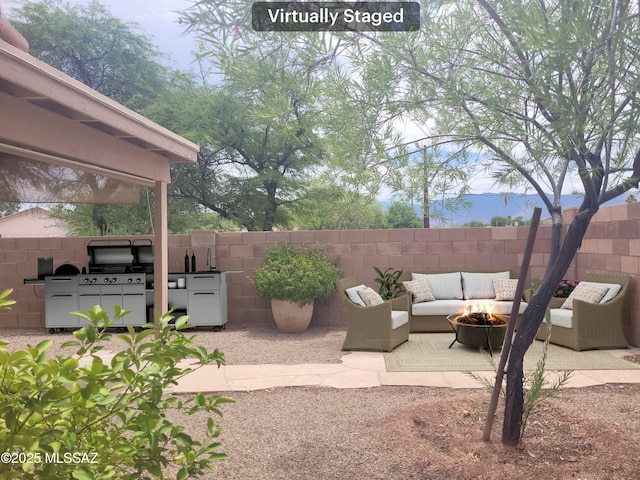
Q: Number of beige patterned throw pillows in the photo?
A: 4